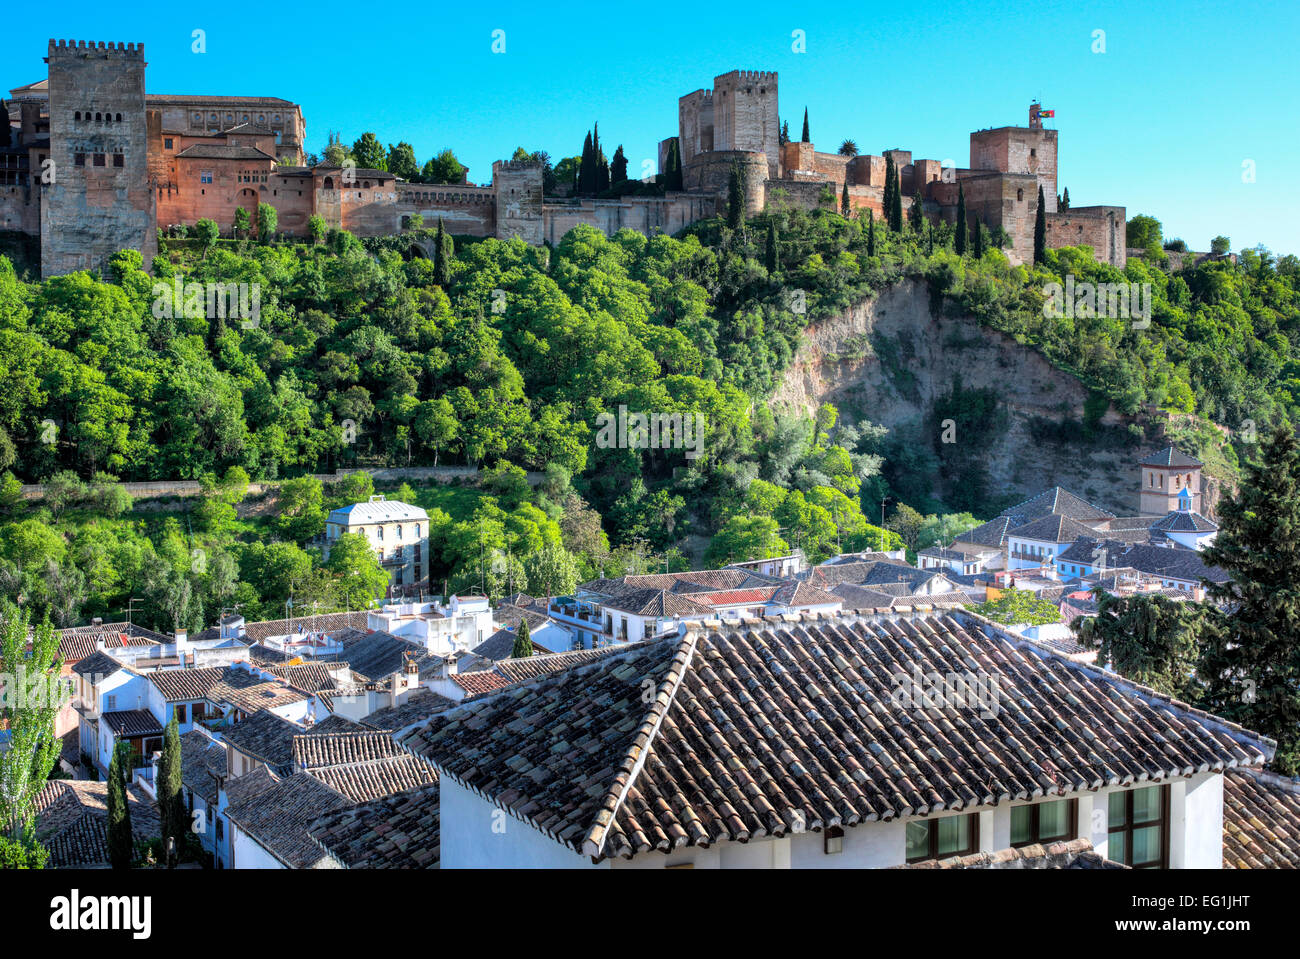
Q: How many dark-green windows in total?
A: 3